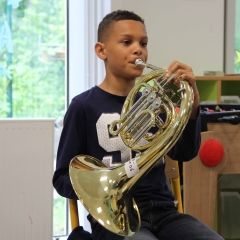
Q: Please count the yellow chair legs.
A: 2